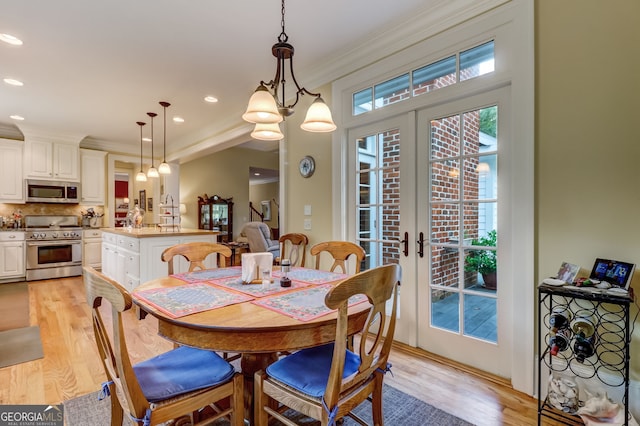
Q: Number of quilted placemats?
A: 5